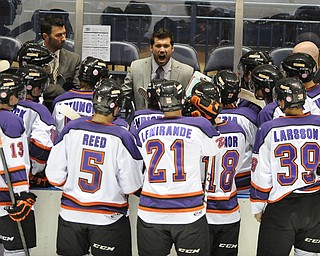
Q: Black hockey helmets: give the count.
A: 13